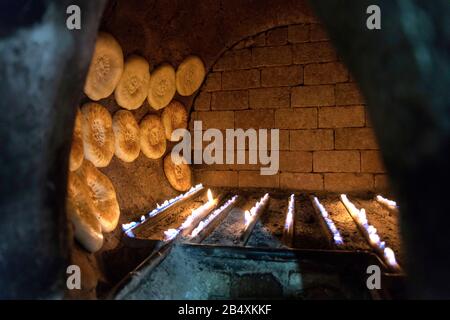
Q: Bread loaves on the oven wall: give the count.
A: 12